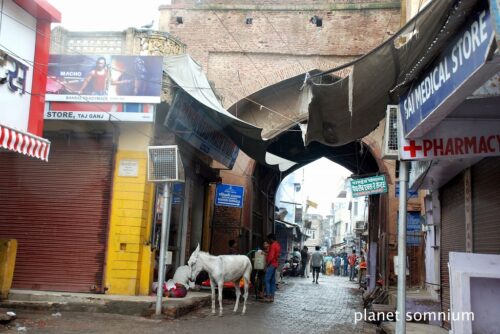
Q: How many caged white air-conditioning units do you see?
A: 2